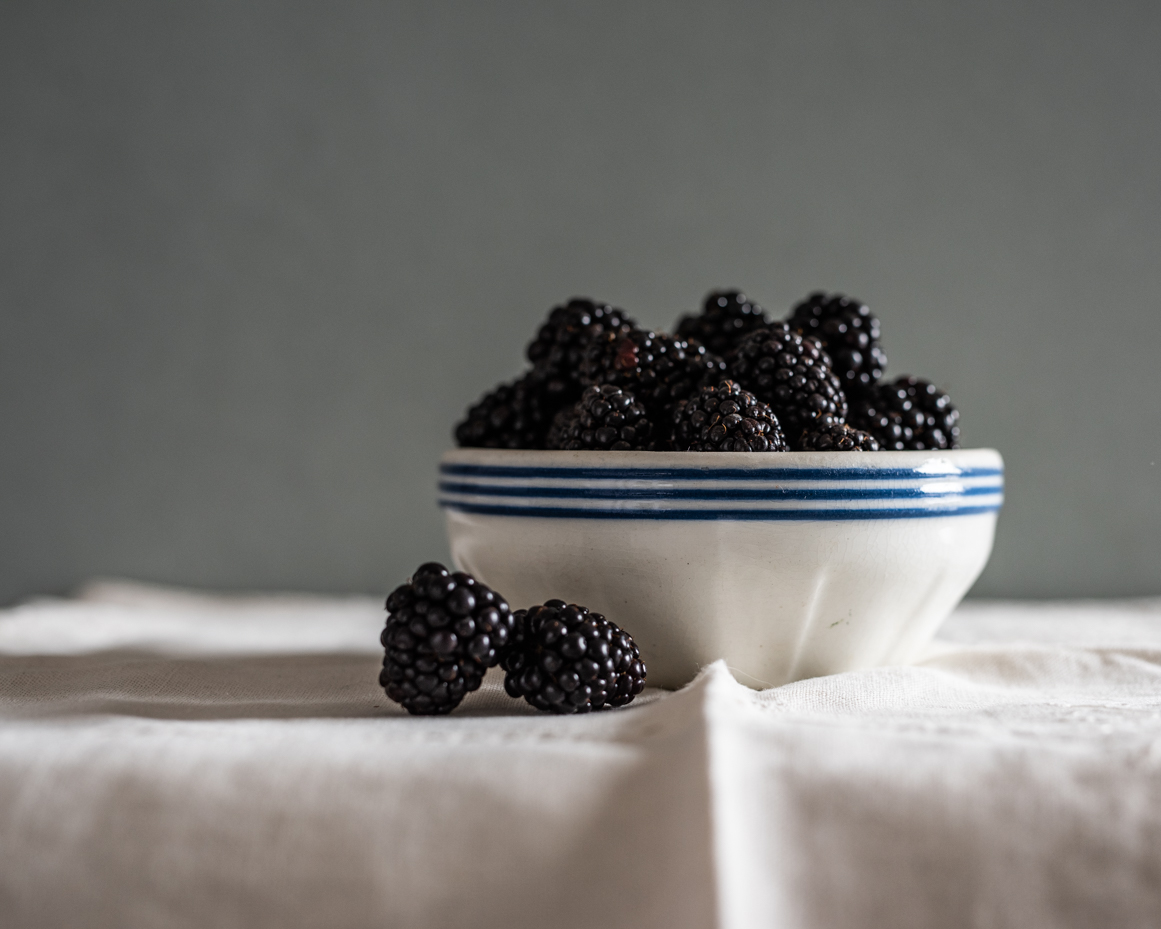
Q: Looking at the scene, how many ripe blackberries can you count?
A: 12